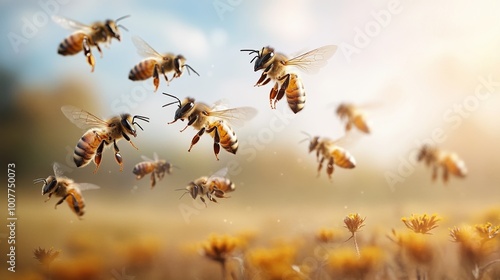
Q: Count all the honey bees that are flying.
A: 11